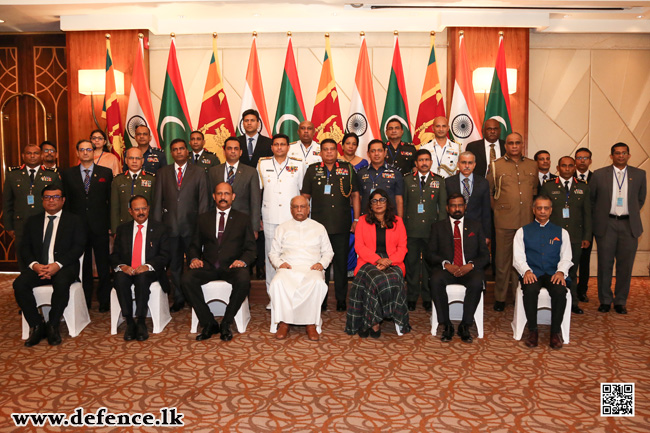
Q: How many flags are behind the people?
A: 12